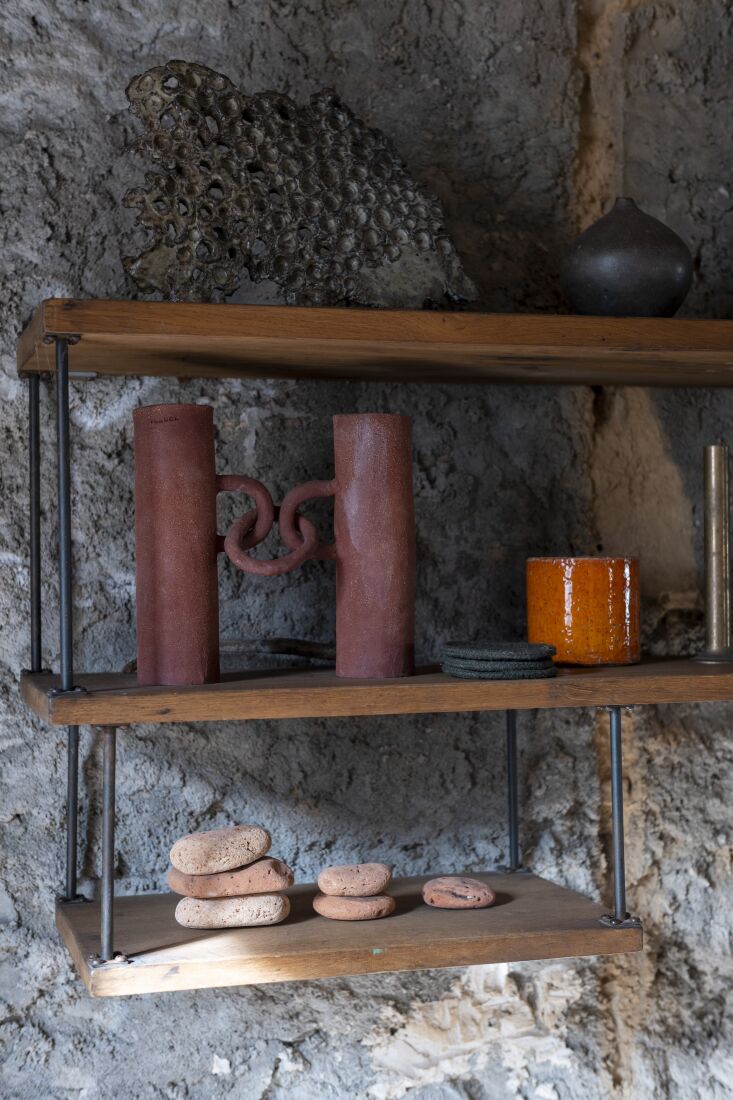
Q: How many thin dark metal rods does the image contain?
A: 6